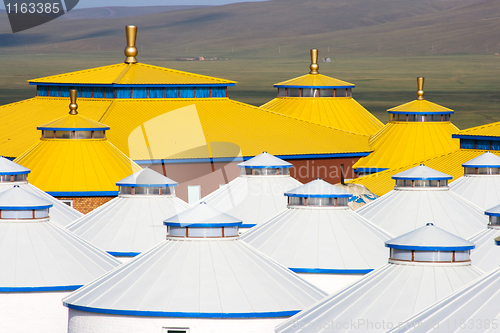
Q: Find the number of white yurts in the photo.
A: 11